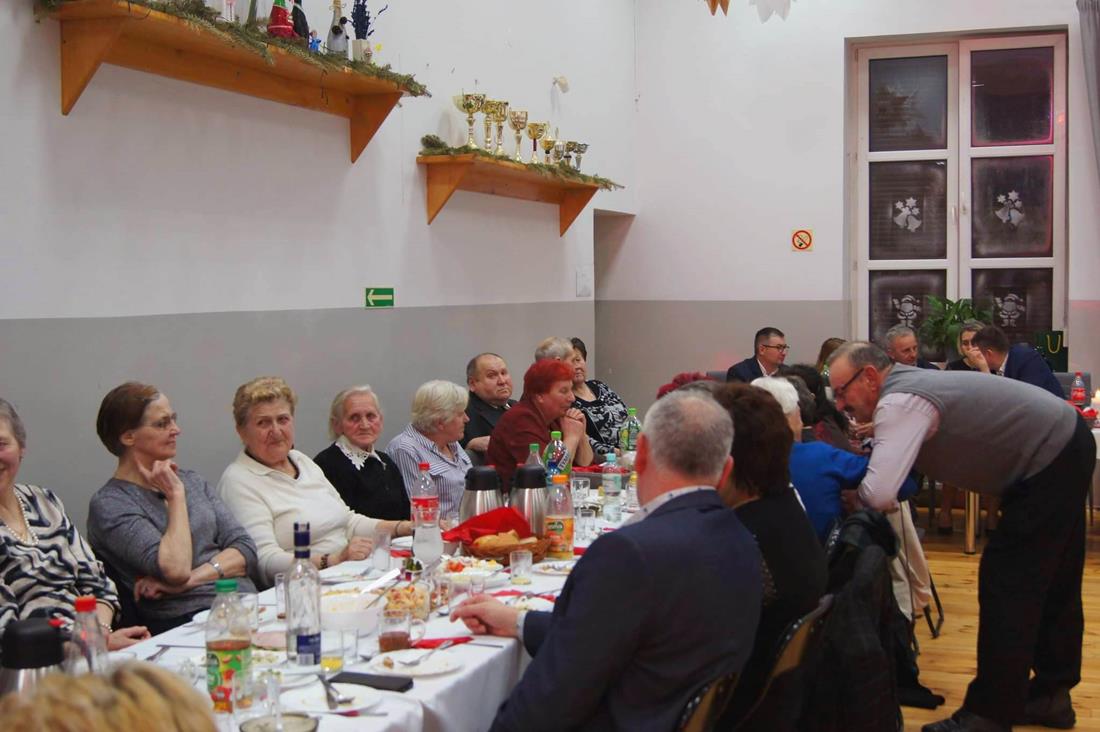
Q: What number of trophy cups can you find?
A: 9